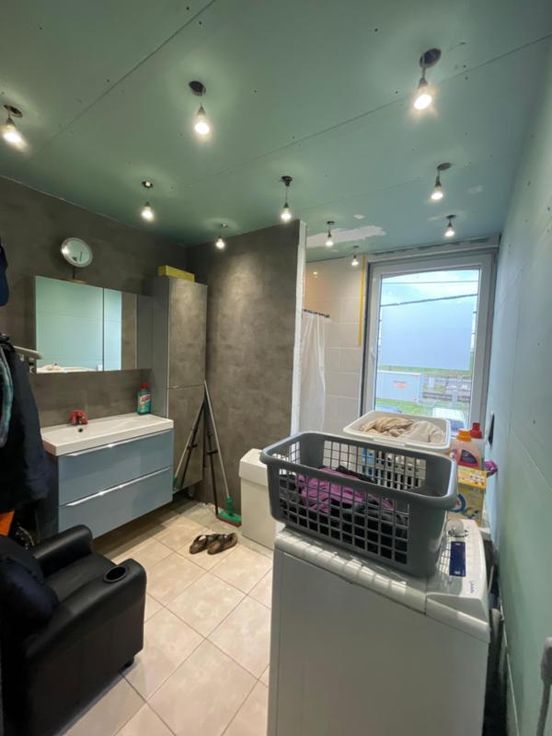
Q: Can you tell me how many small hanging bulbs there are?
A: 10